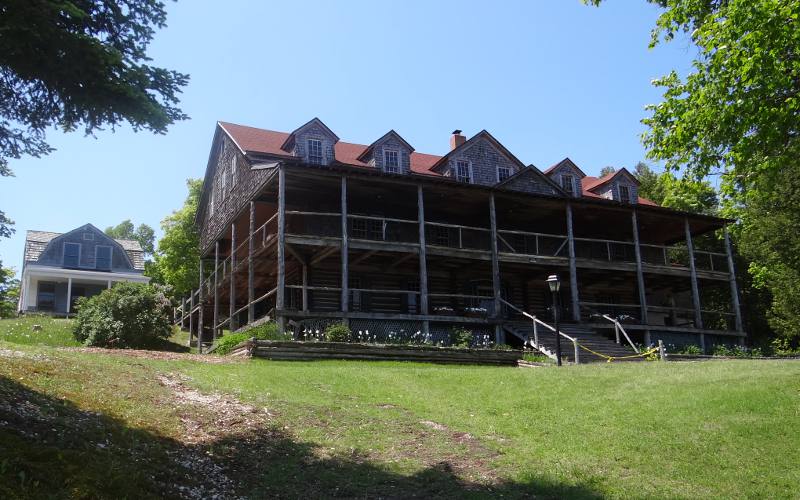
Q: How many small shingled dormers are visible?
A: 4